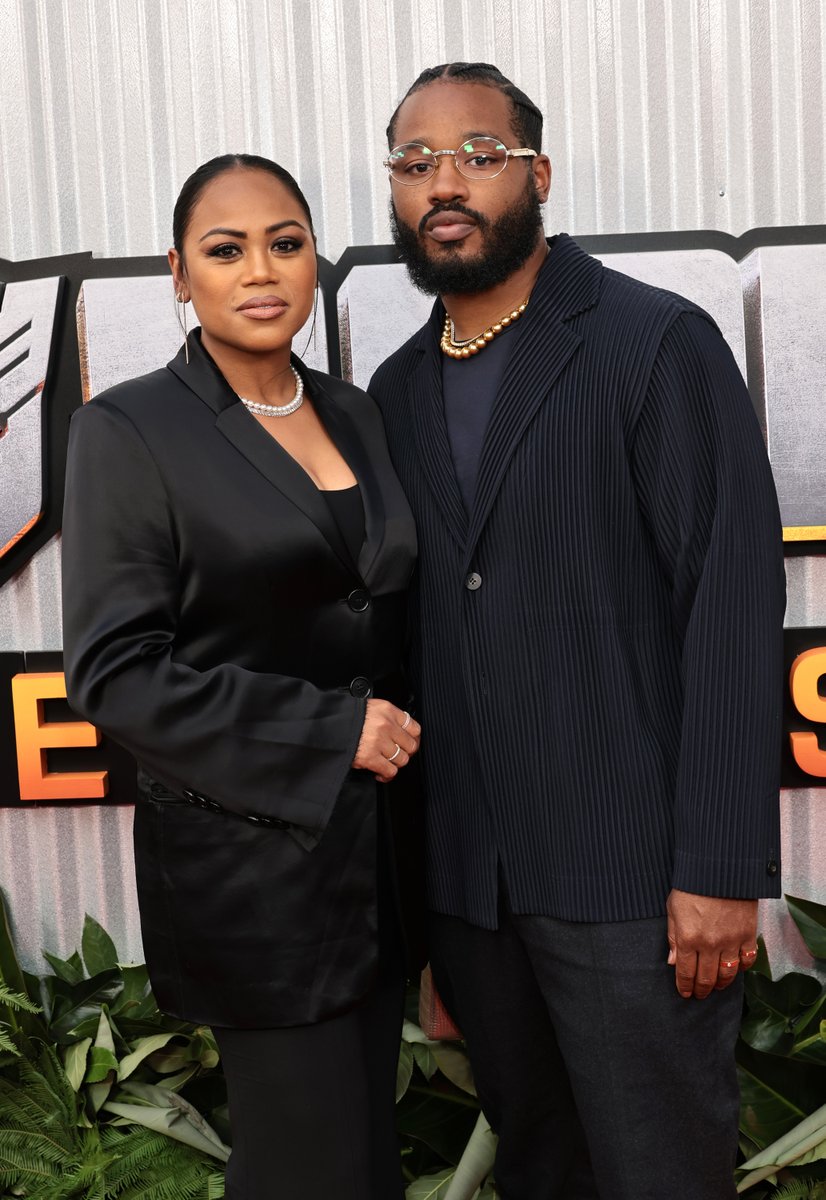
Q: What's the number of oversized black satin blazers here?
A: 1